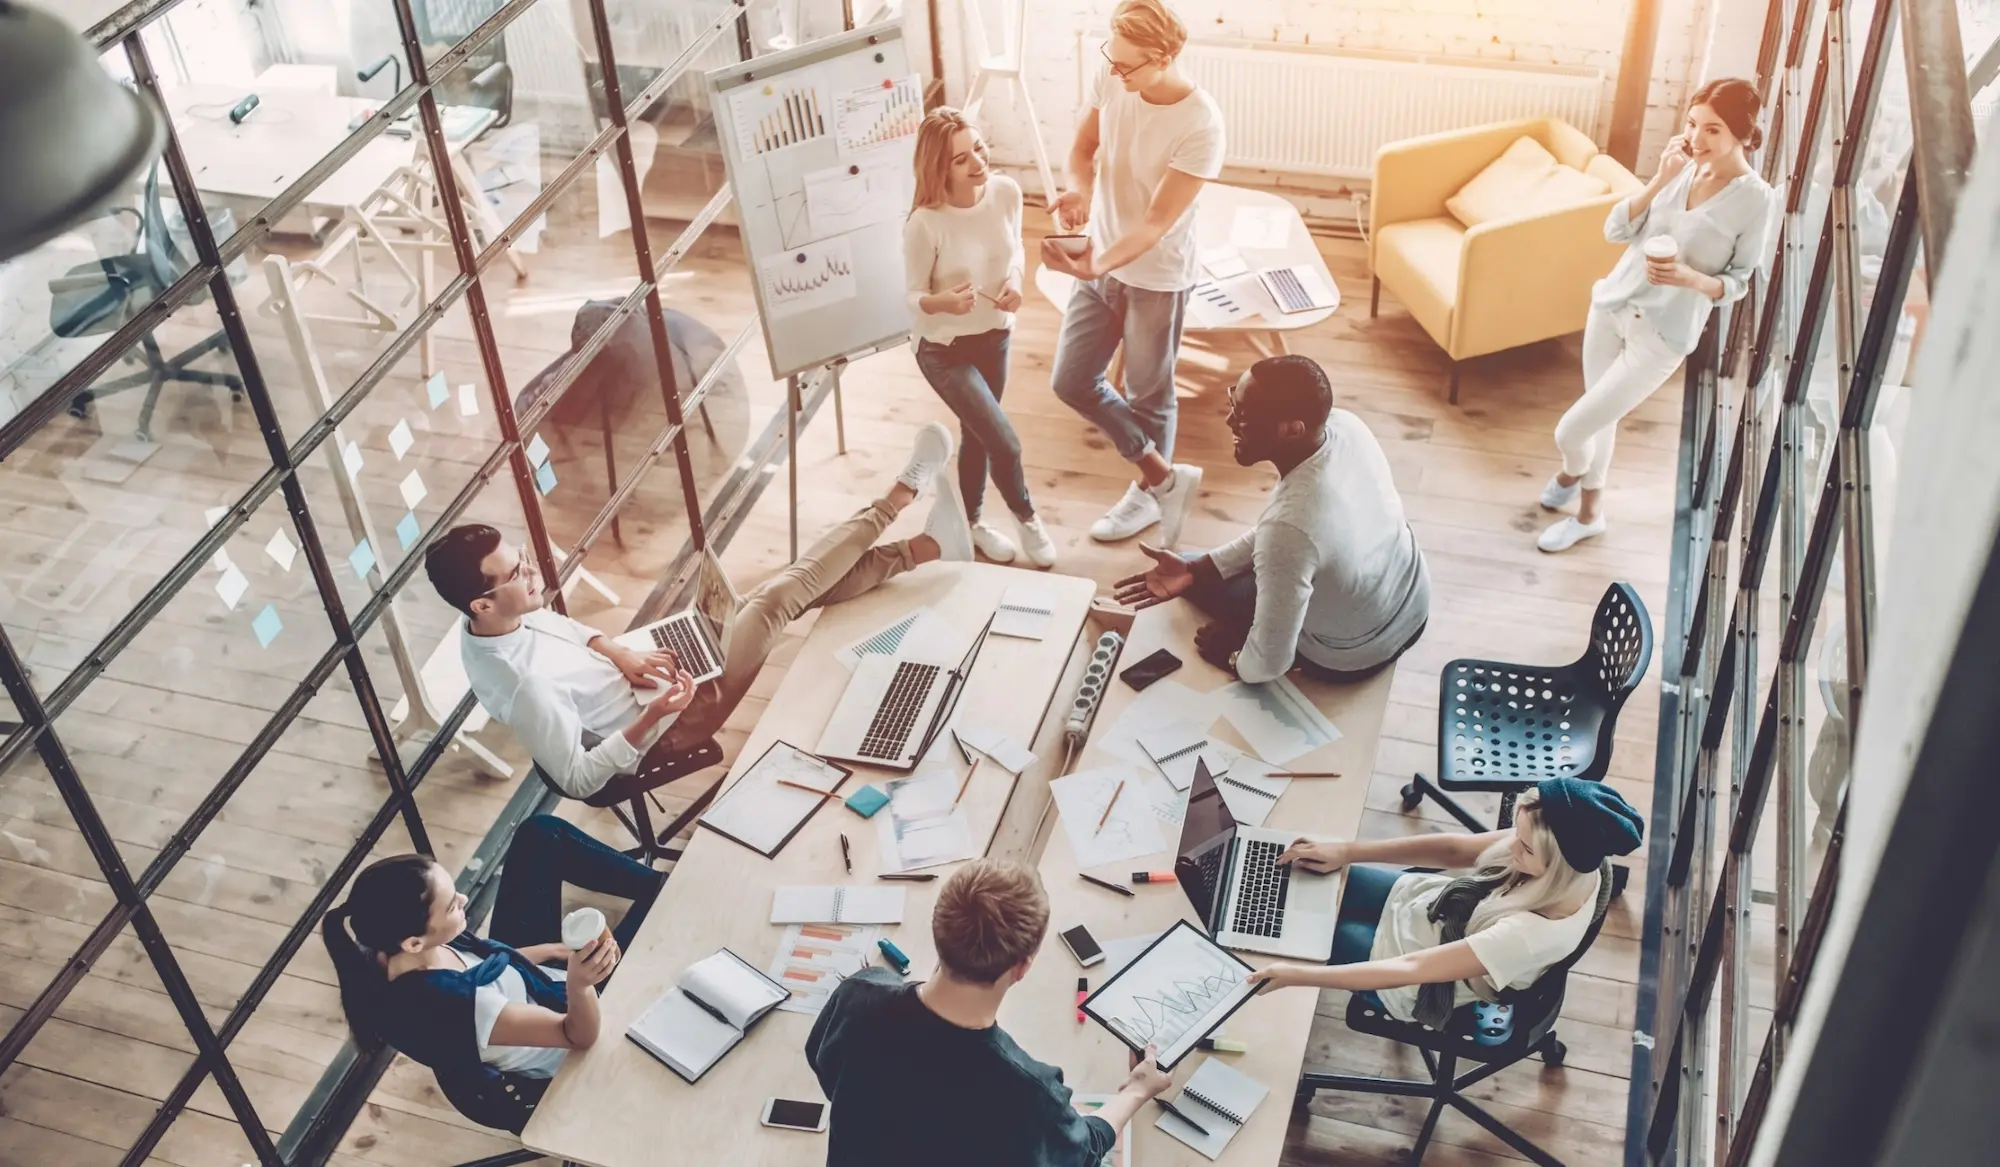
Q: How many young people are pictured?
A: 8